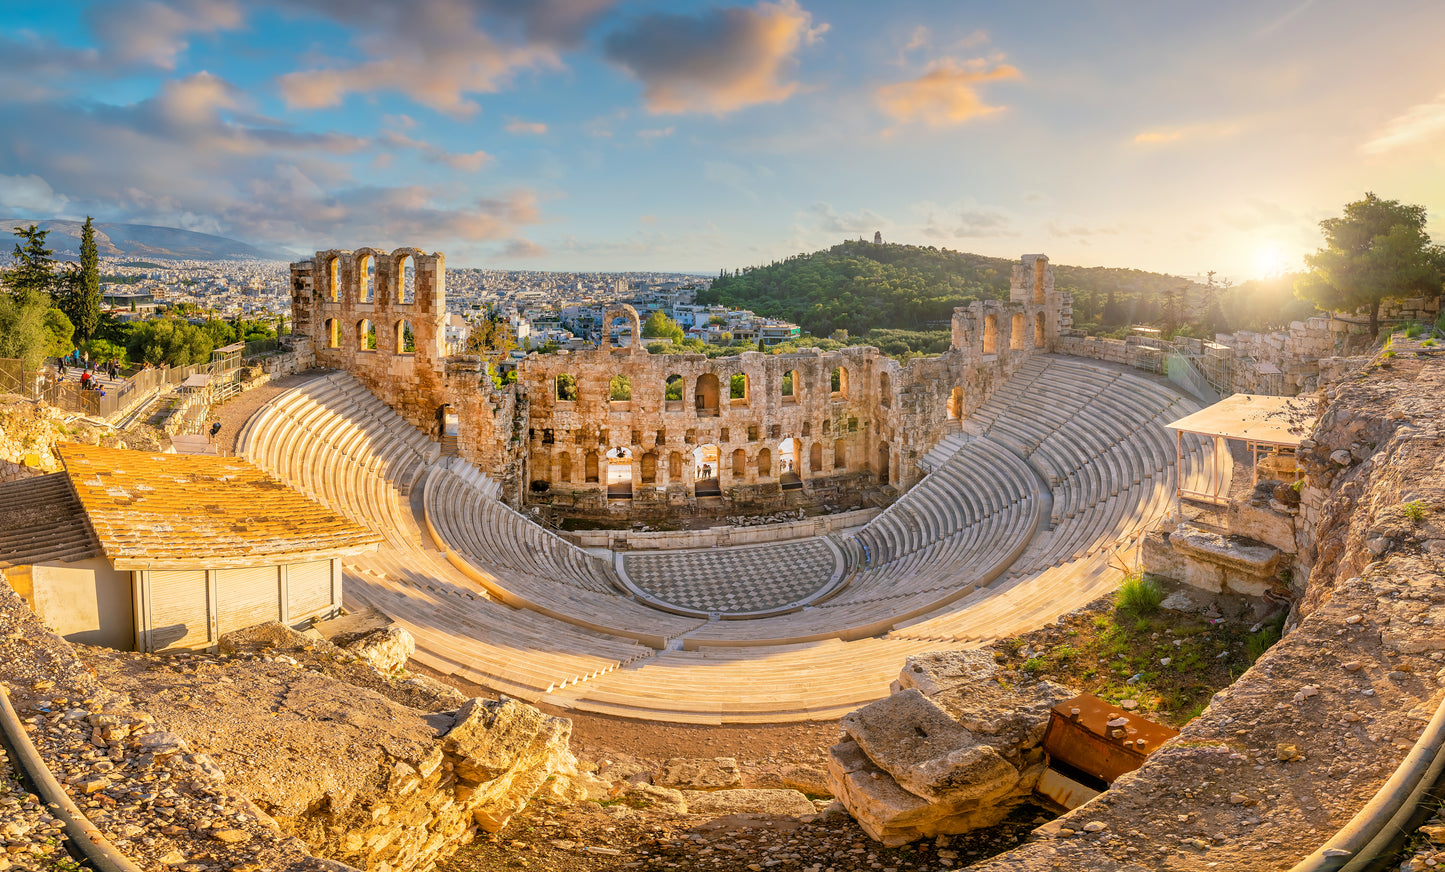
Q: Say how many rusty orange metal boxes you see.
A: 1